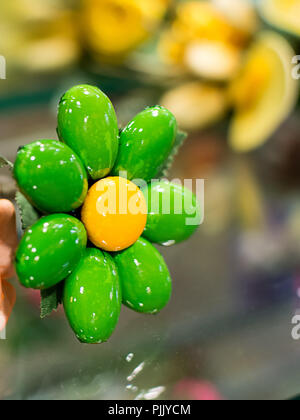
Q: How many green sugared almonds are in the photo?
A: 7